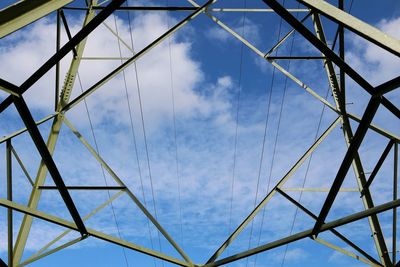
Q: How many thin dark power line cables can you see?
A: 8